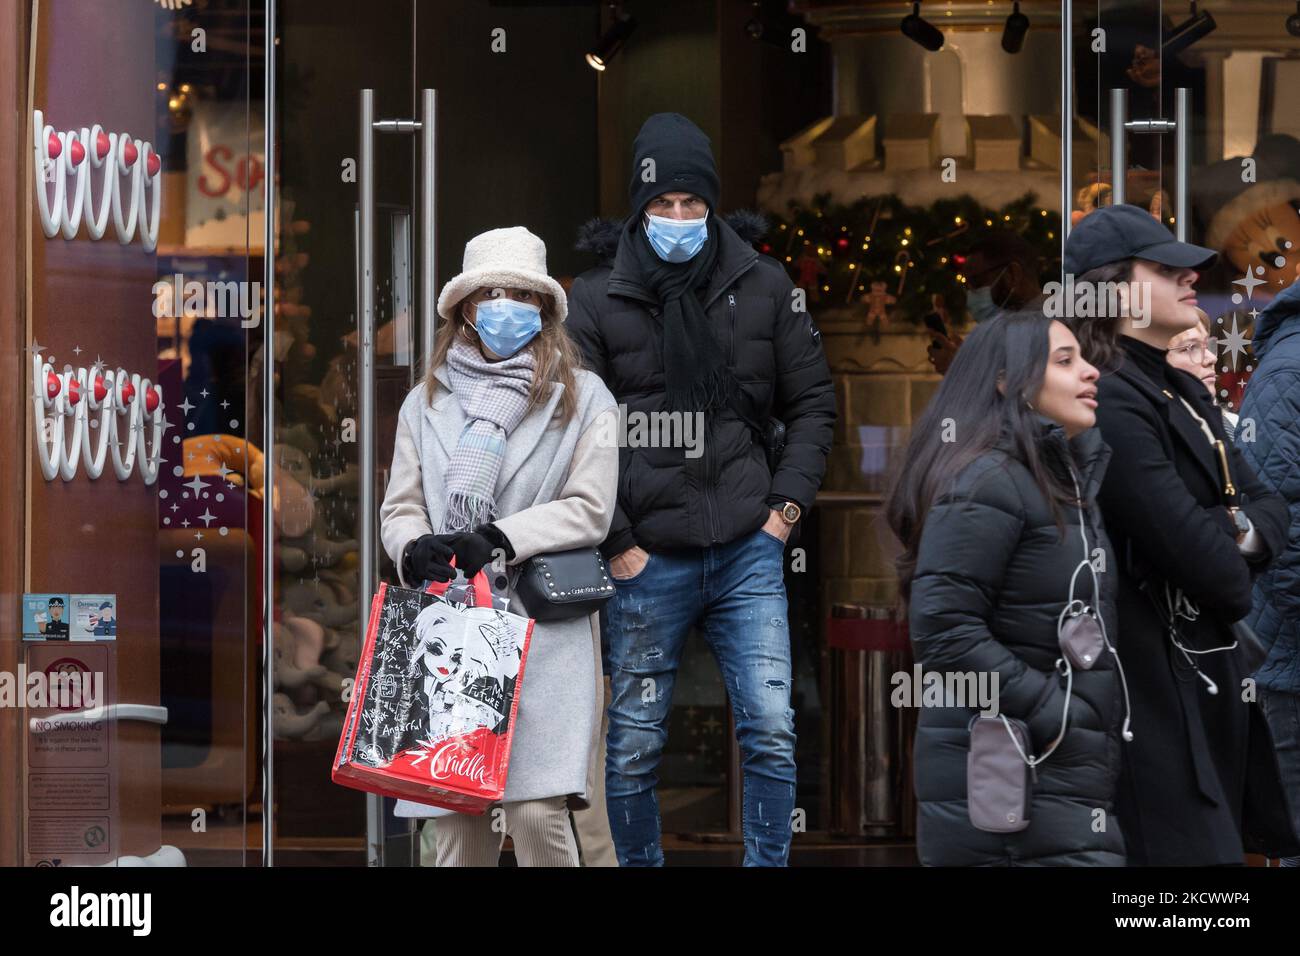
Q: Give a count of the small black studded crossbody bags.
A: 1